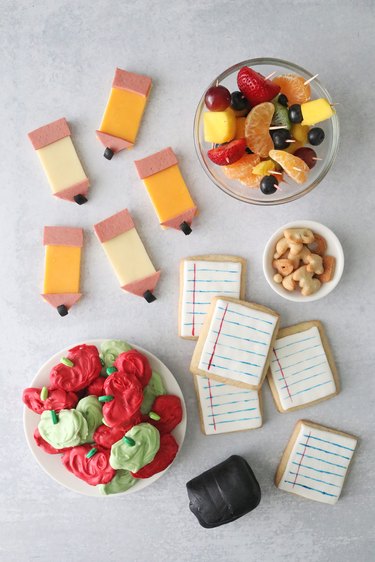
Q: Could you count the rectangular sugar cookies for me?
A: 5